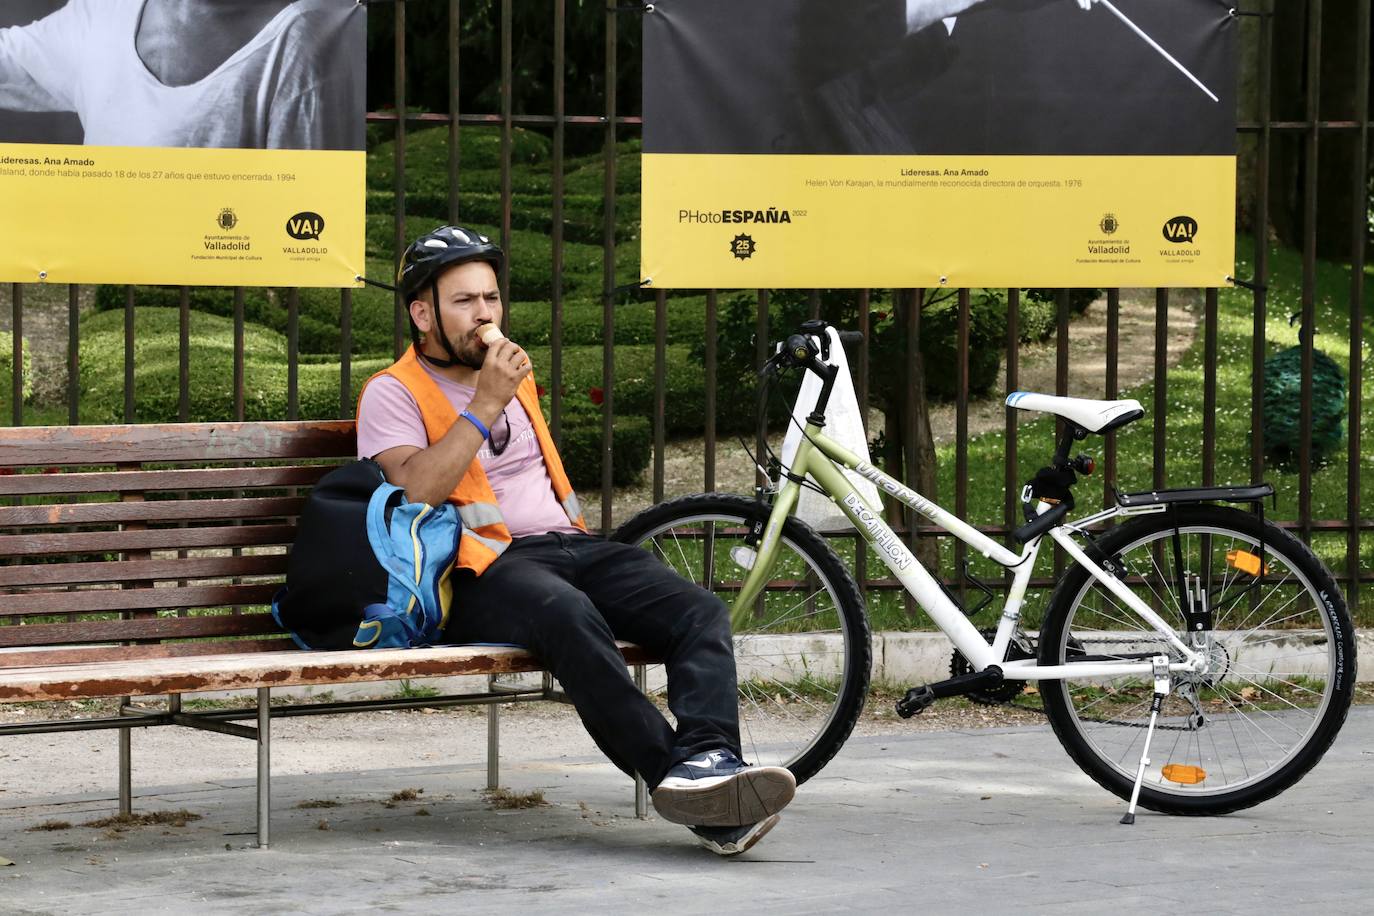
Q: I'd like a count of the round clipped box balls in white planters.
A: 0